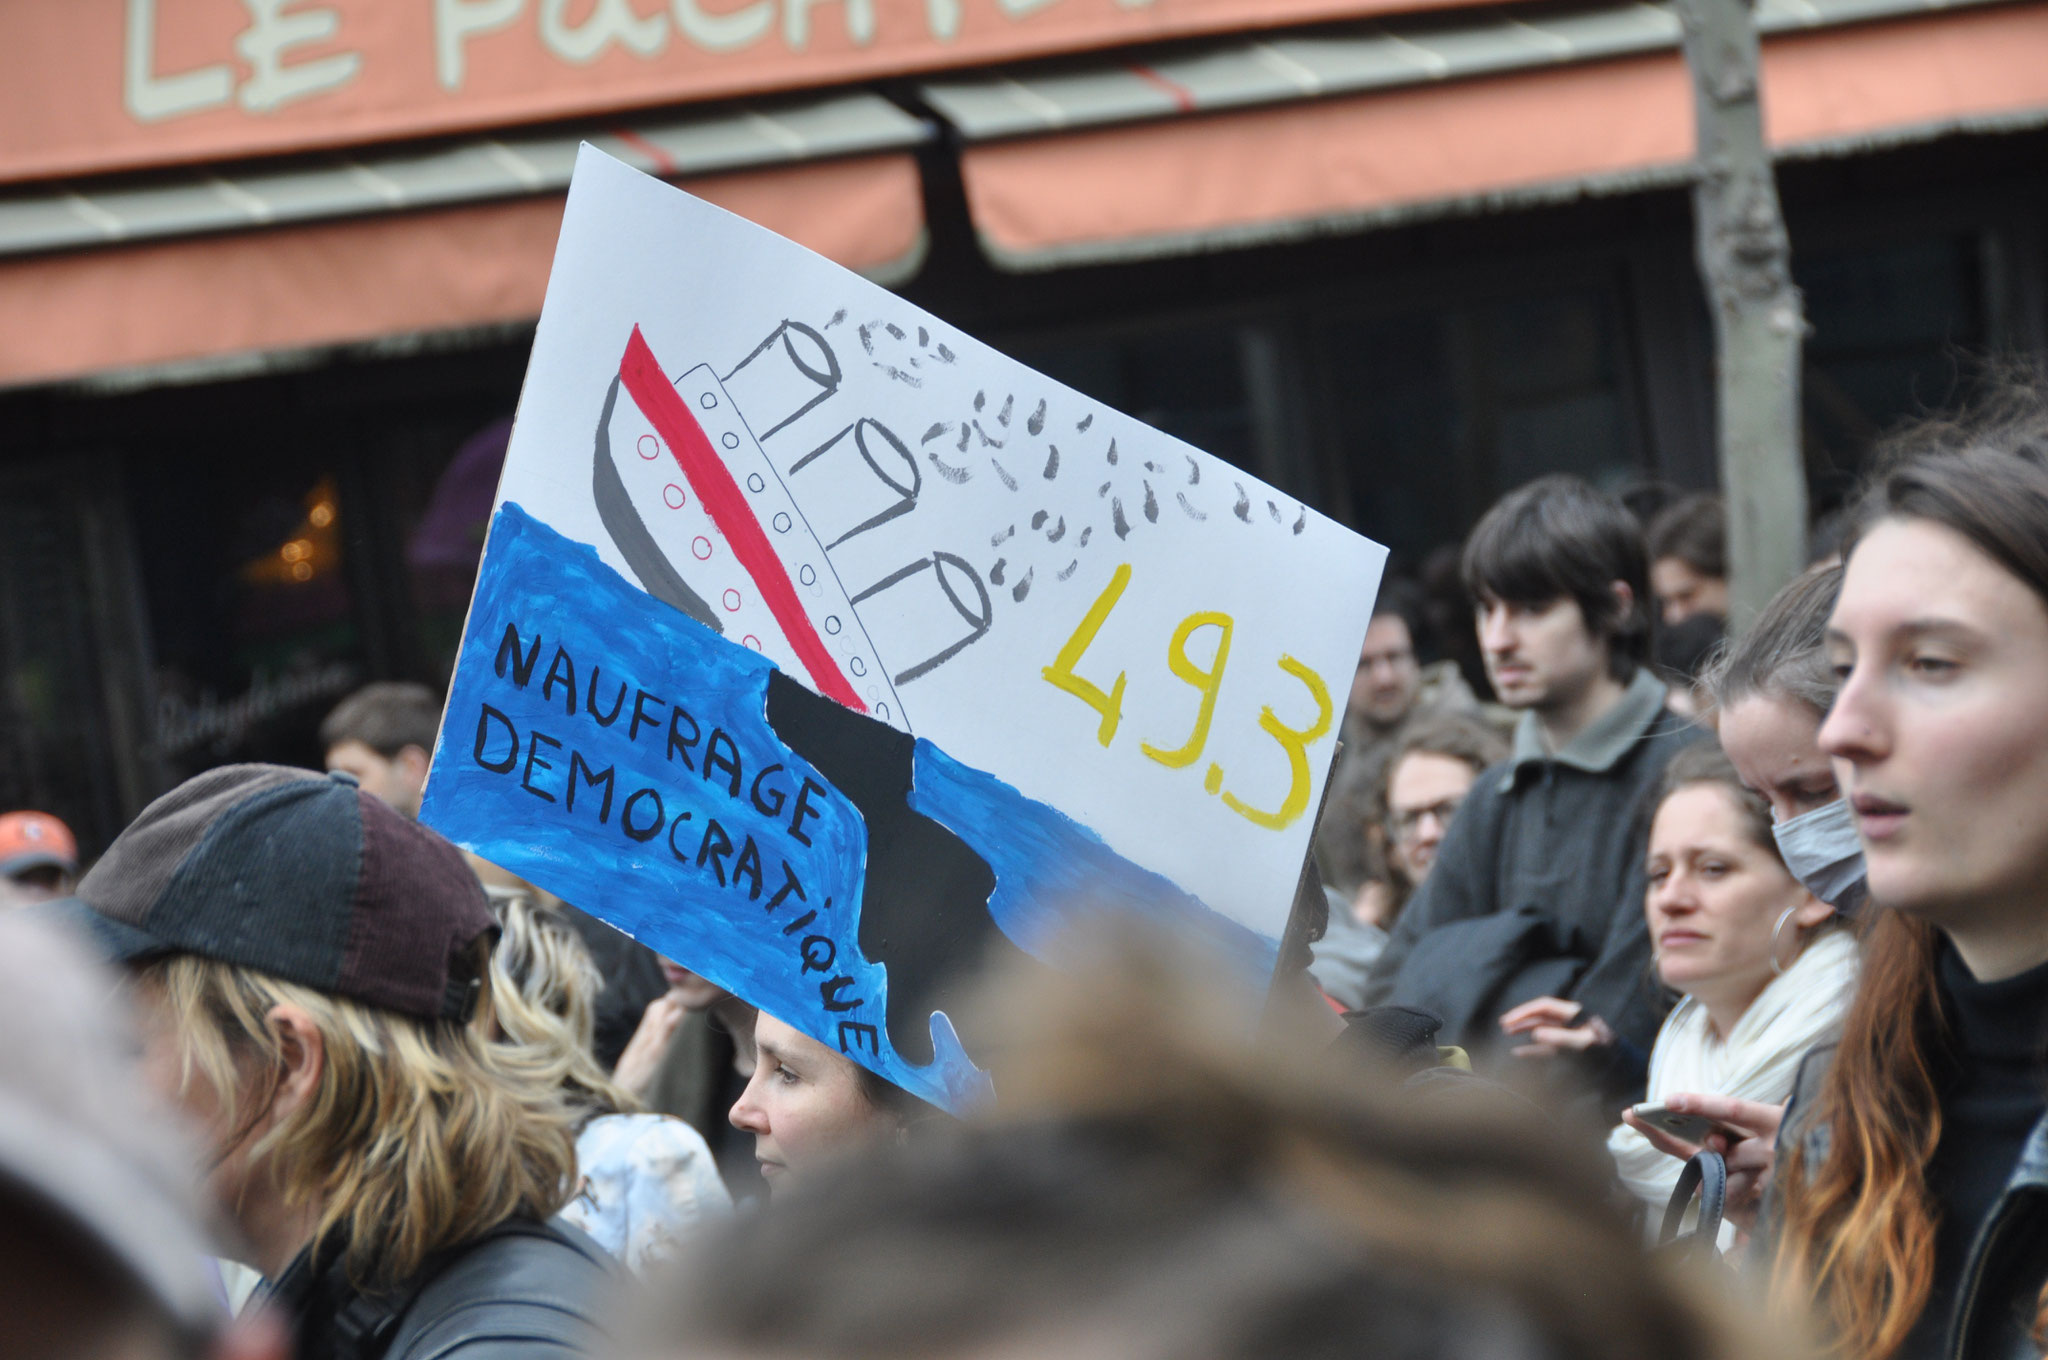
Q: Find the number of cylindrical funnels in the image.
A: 3